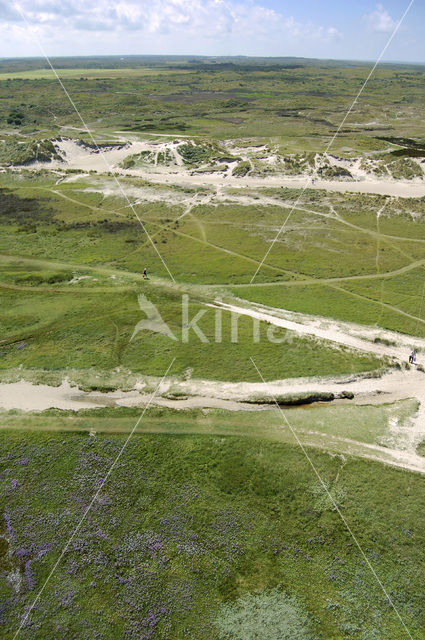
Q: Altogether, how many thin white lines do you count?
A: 4